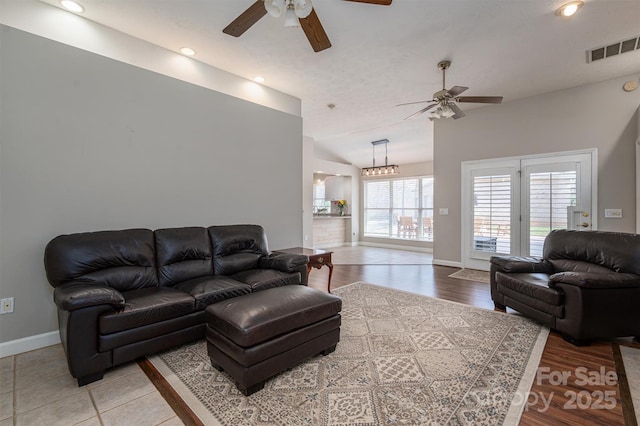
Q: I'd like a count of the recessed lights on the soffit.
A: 3